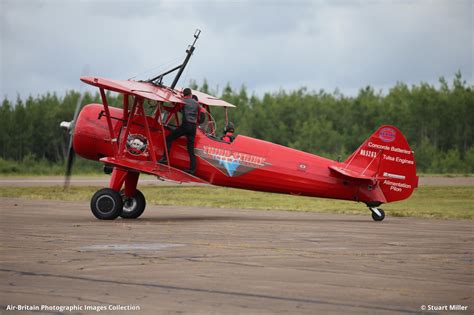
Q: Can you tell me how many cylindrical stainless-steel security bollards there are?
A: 0